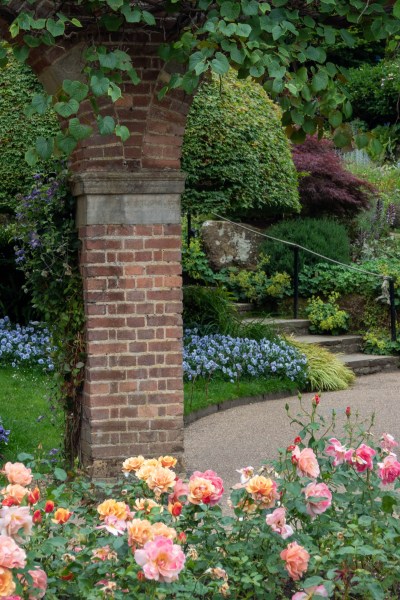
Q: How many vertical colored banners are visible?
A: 0